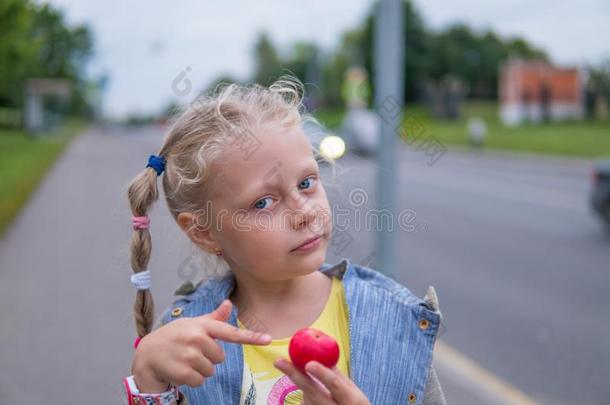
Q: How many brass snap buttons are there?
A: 3